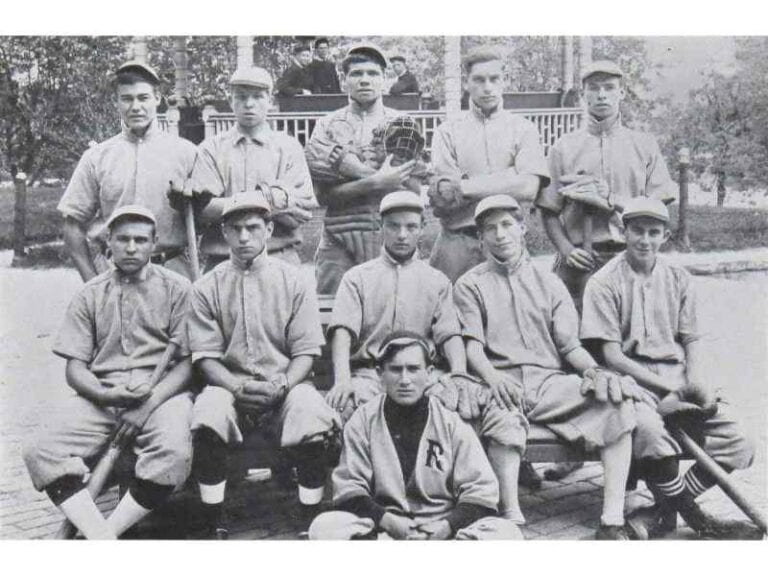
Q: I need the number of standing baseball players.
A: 5